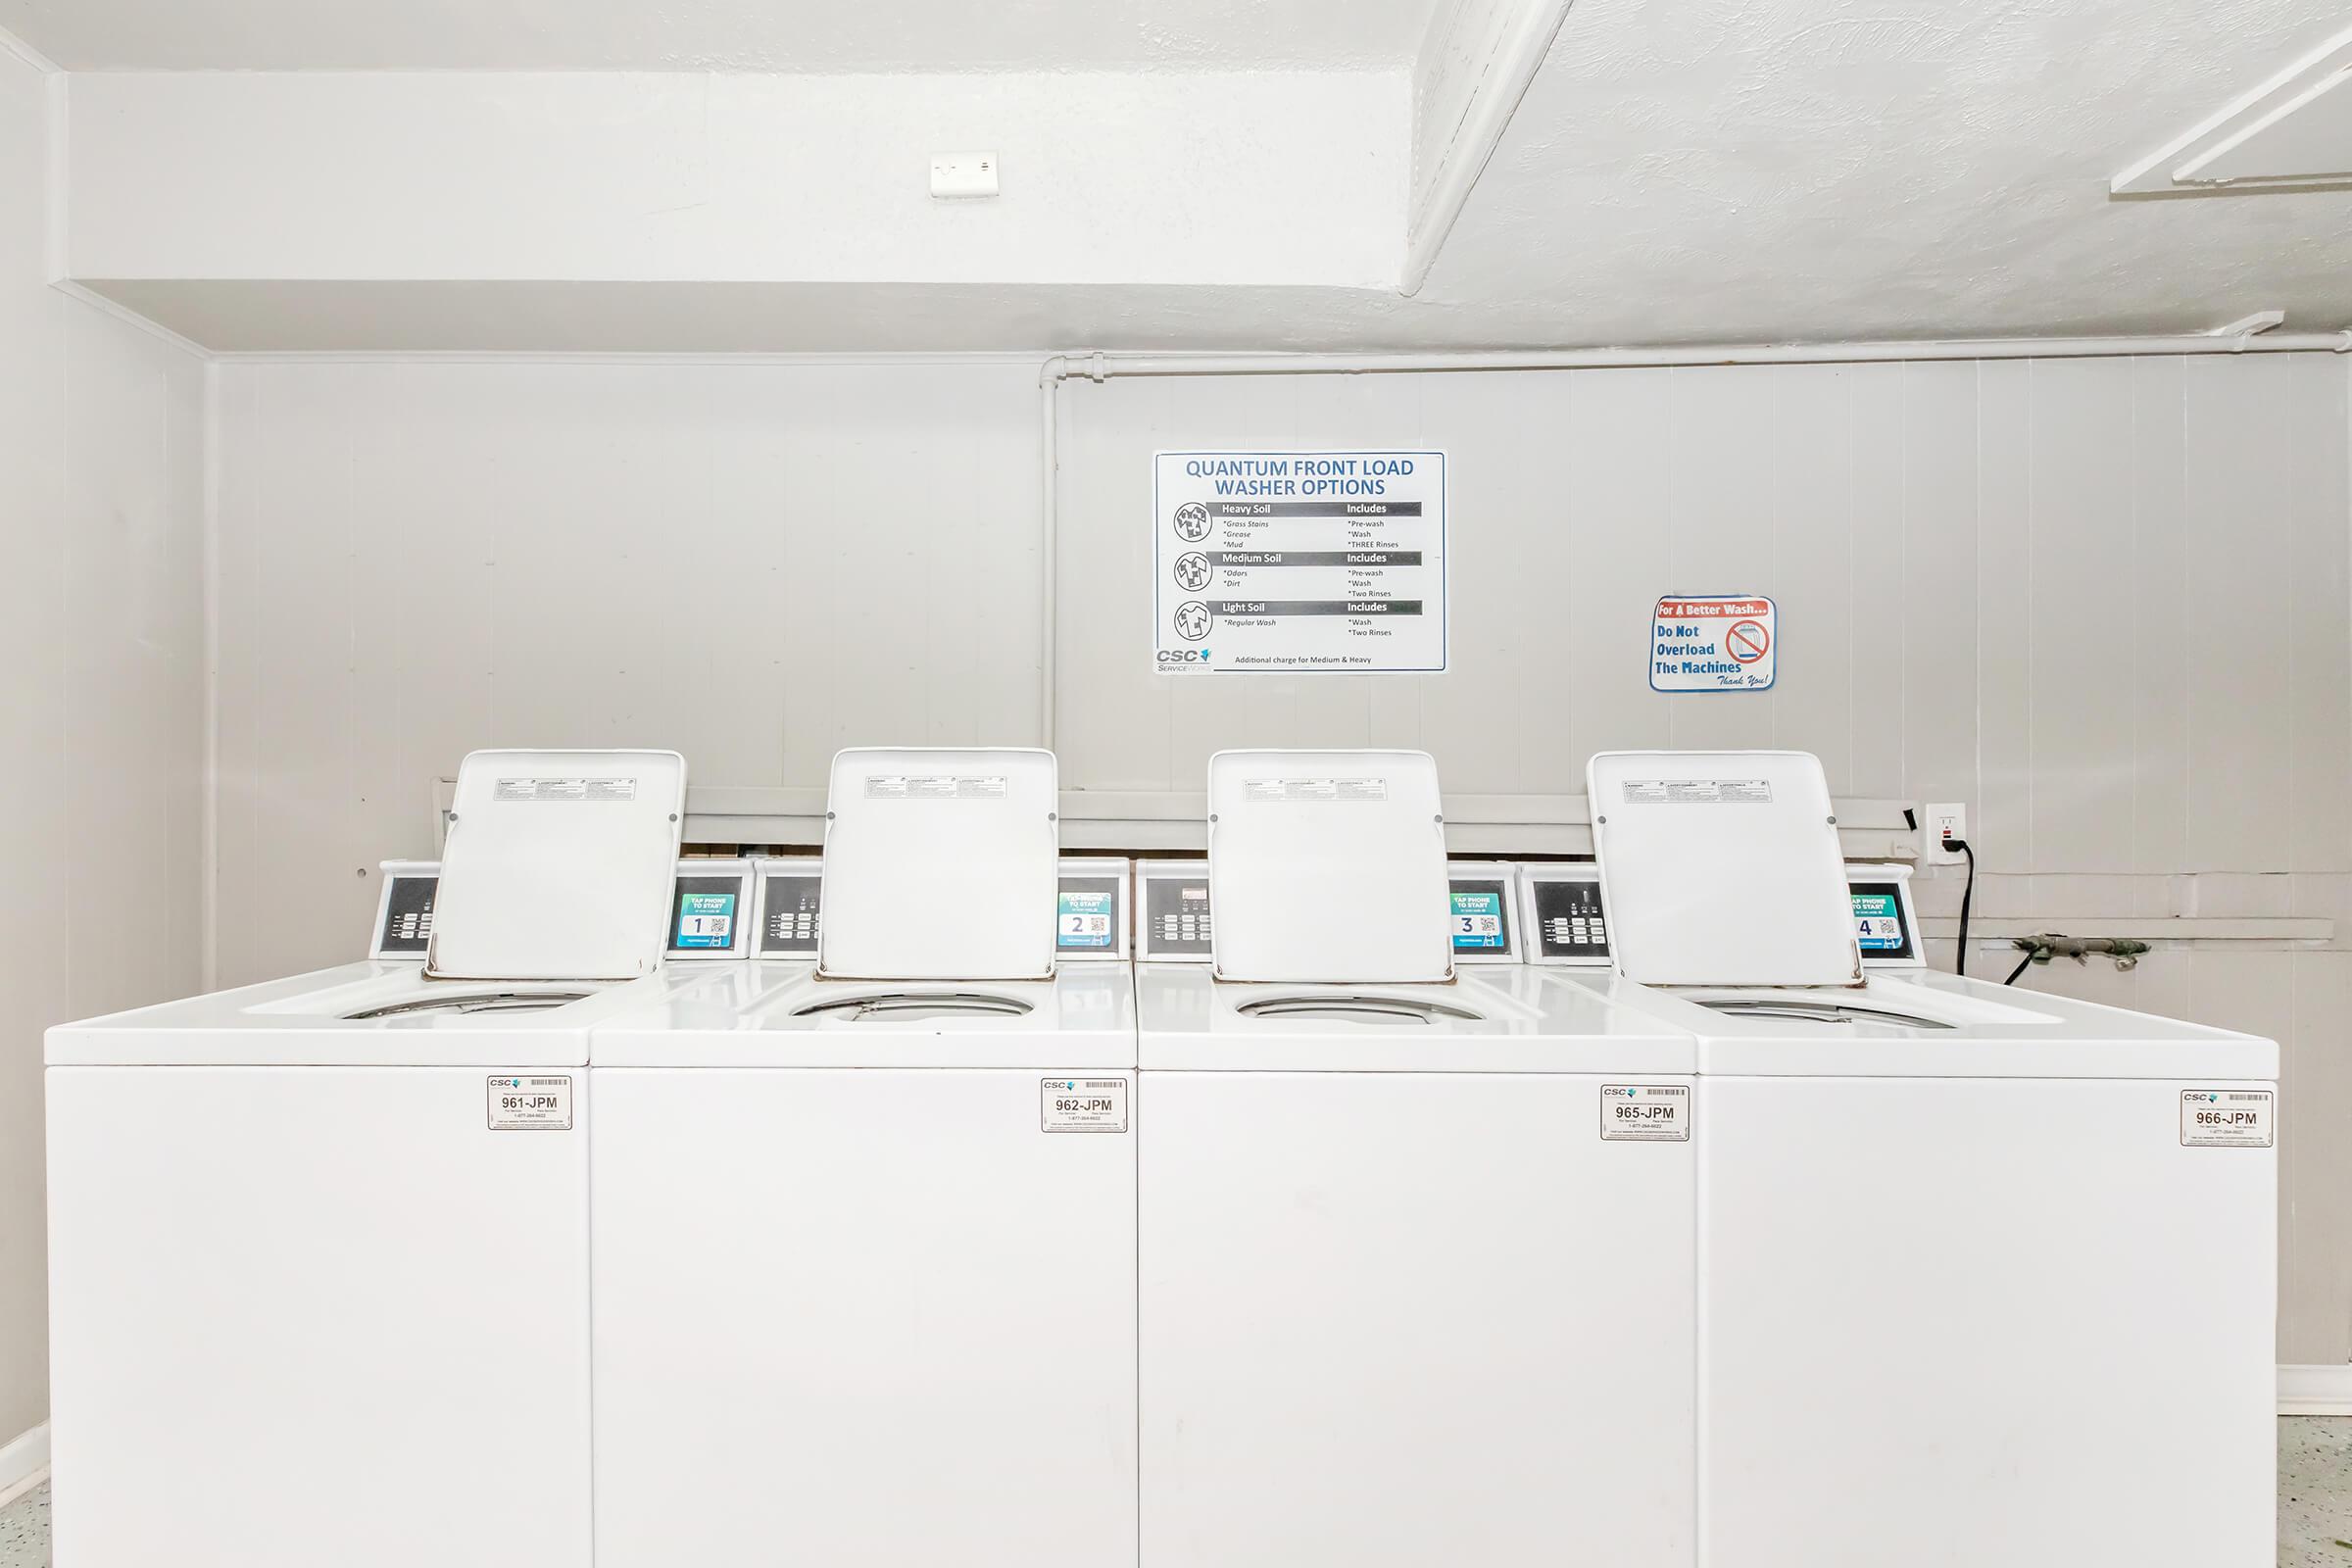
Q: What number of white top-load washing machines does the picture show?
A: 4